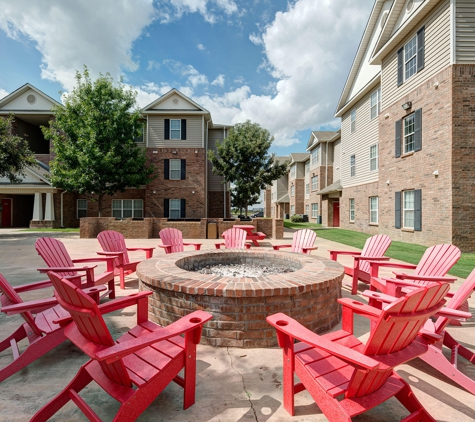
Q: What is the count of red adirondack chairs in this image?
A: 11